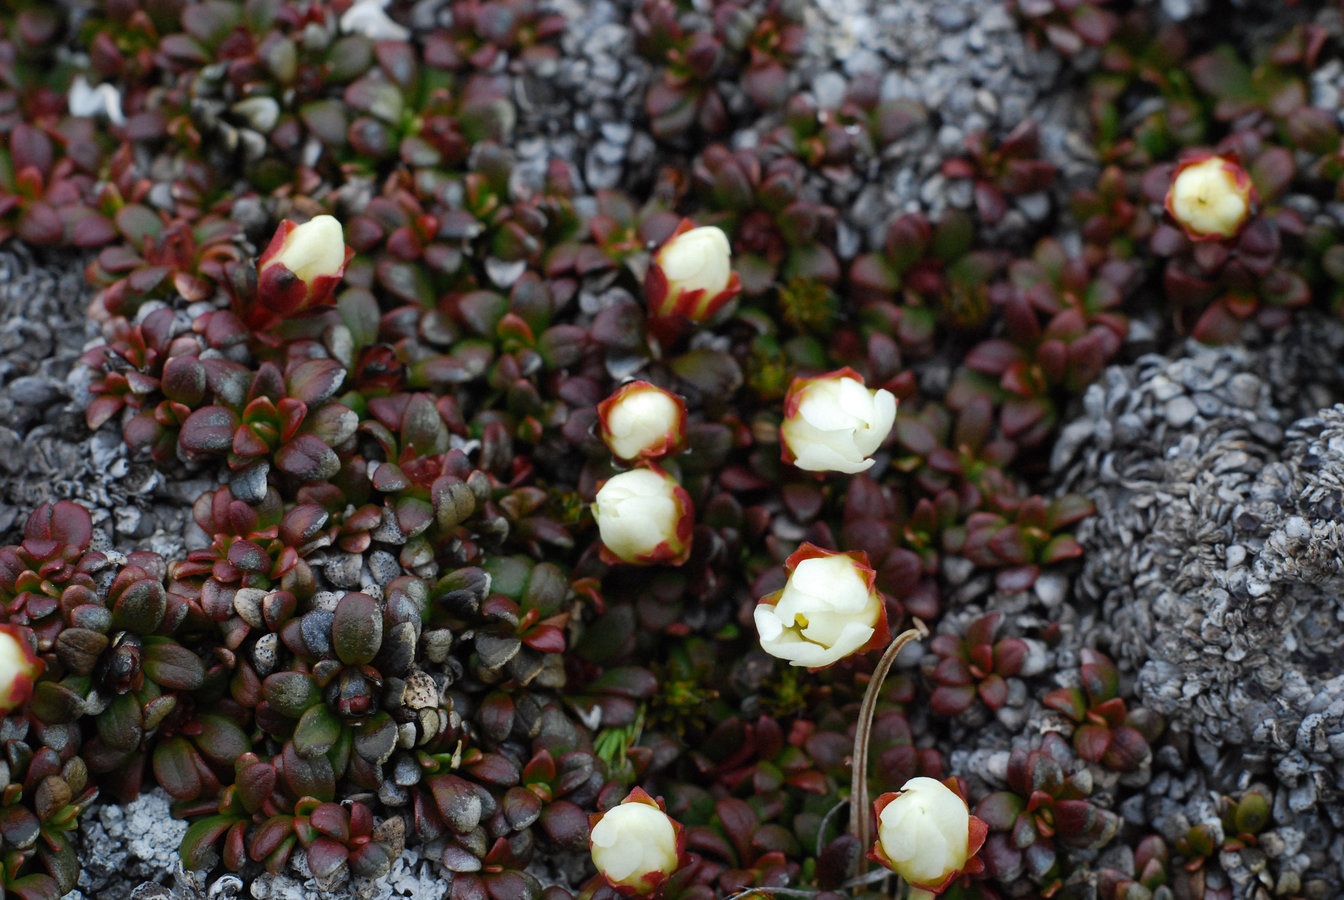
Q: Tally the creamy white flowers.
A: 10